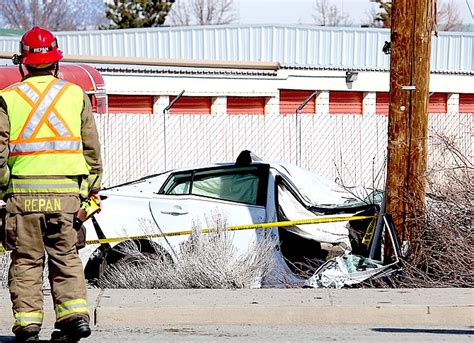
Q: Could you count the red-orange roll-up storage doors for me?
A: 8